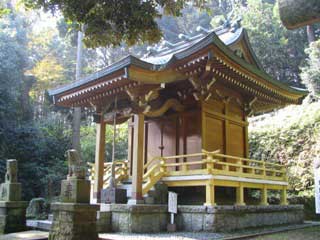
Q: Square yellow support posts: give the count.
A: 4